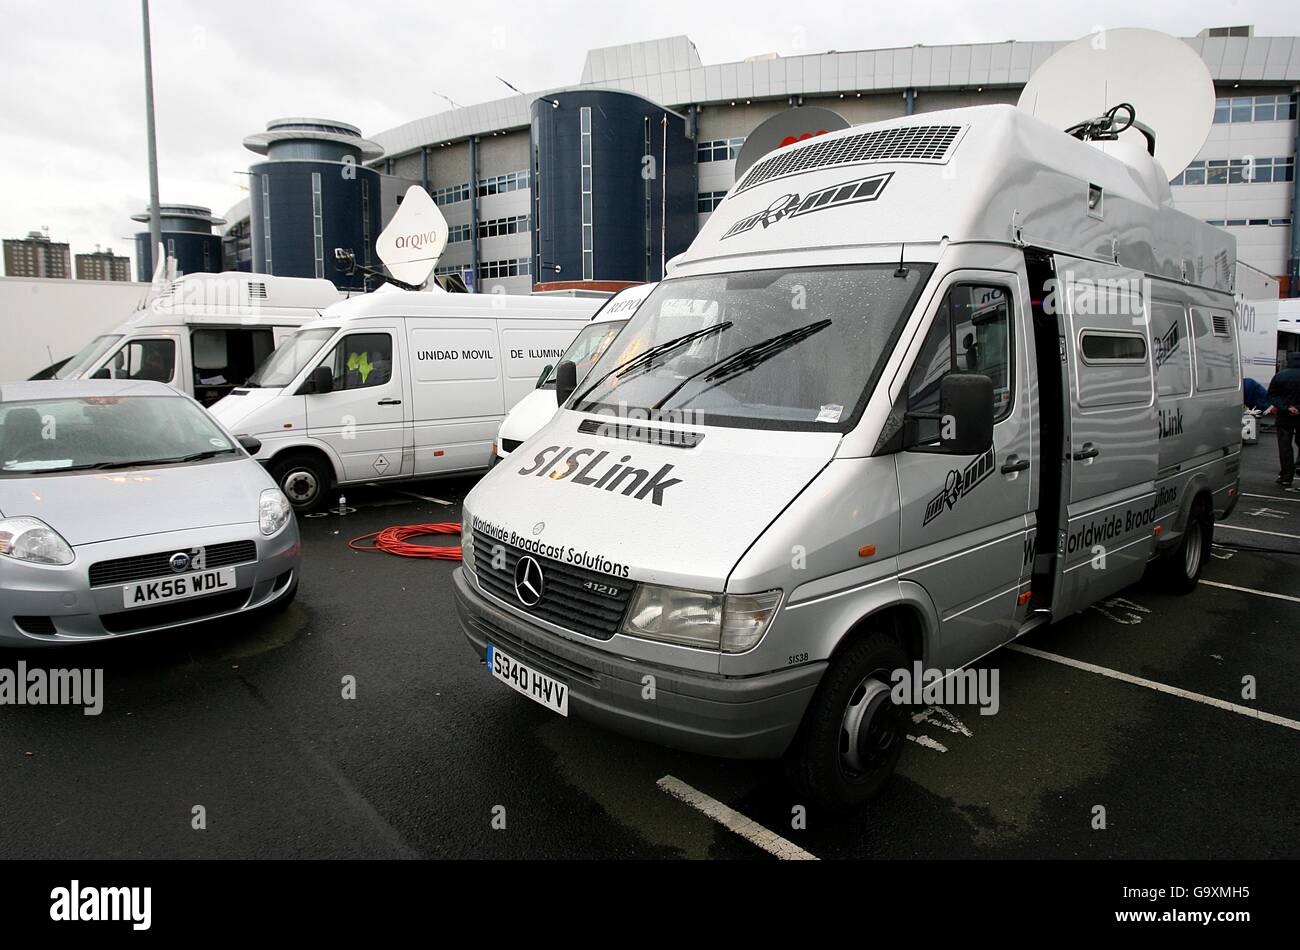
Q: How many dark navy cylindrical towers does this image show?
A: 3